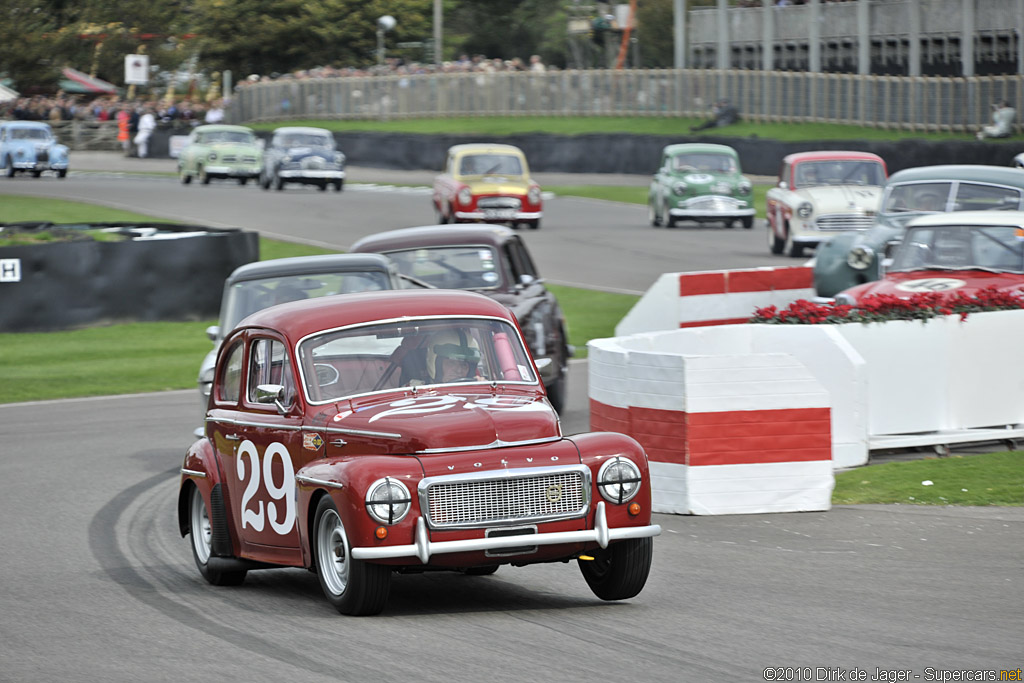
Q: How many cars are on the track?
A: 11